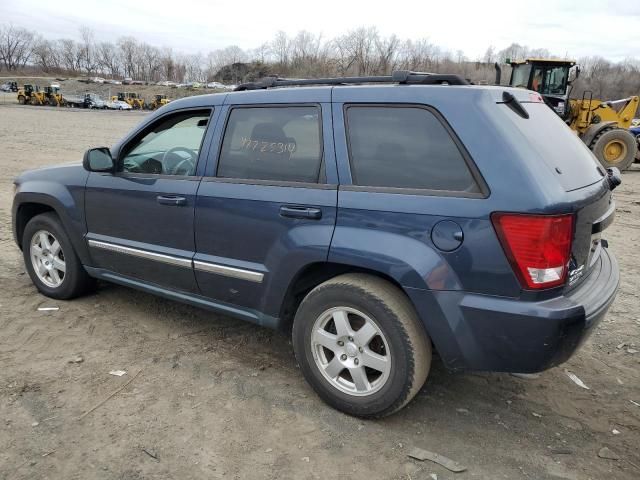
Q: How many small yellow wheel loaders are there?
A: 5